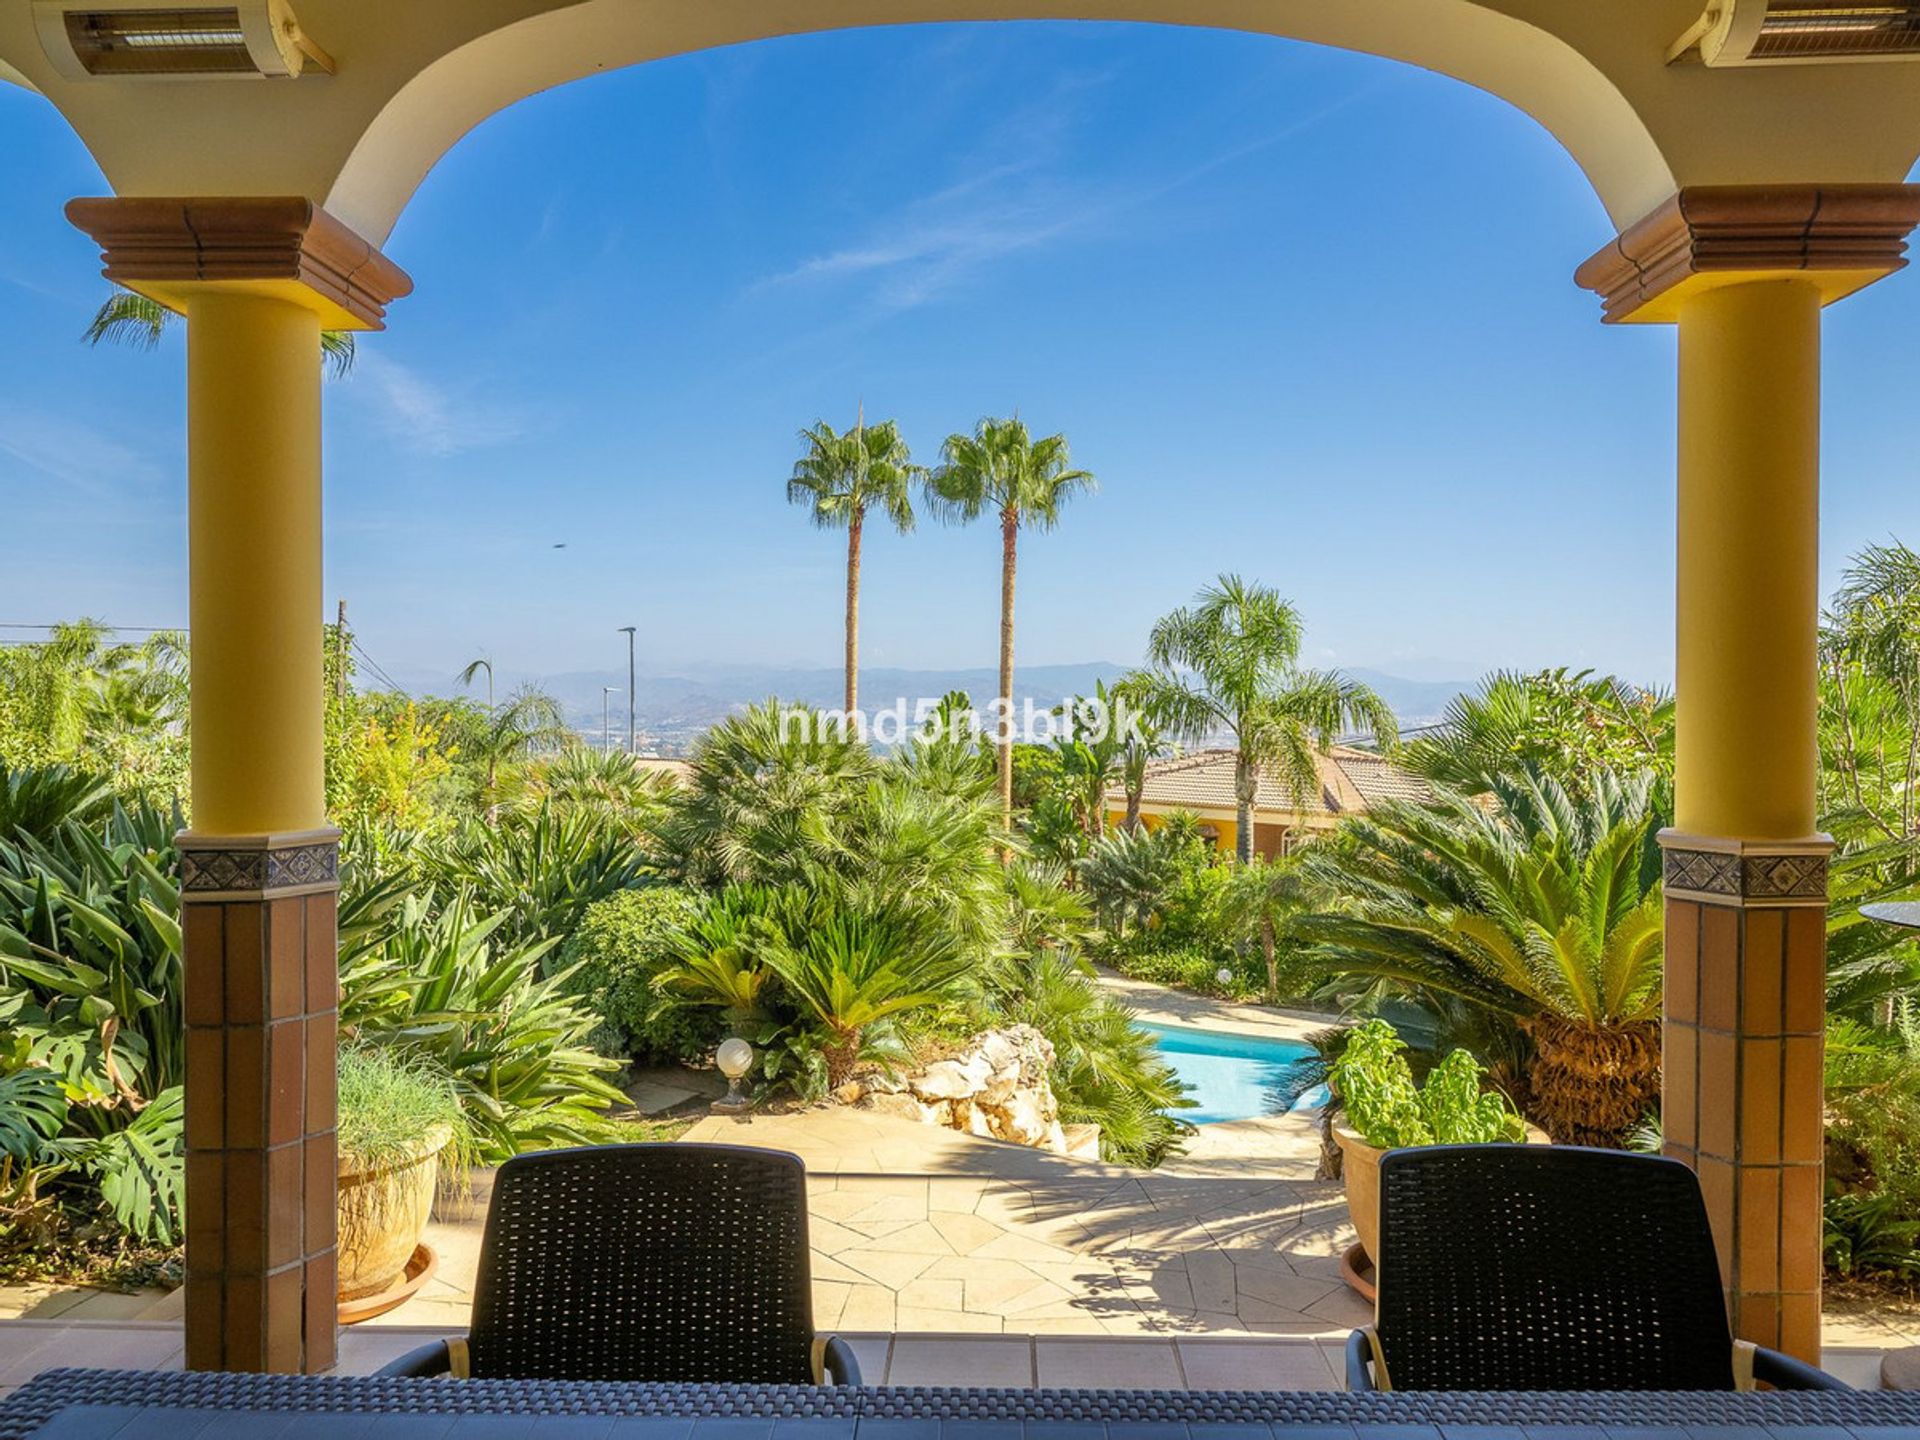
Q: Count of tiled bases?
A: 2